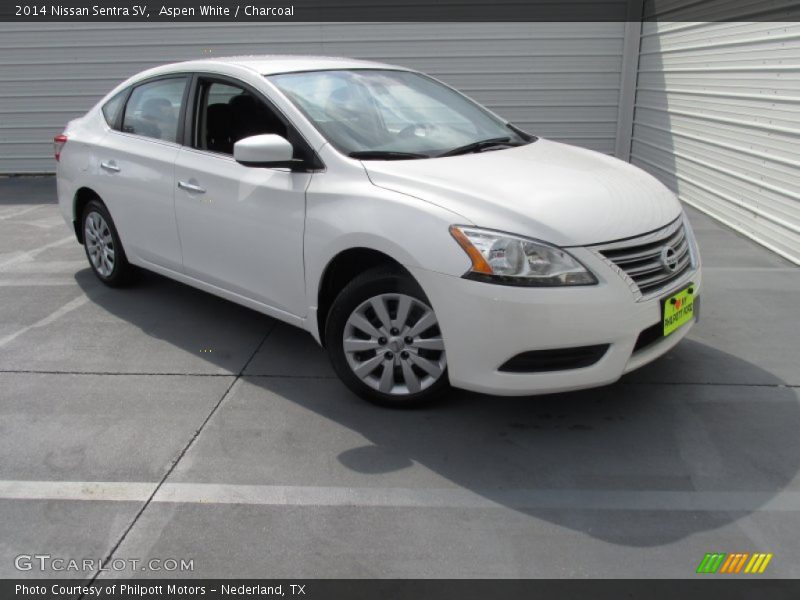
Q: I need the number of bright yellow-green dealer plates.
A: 1